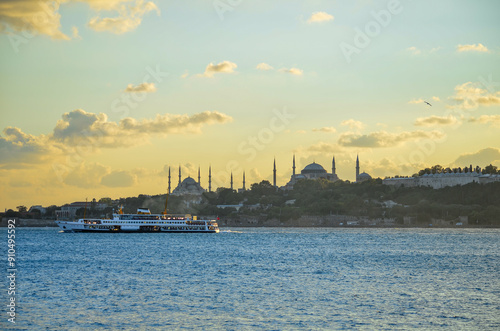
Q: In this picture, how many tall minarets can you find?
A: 10